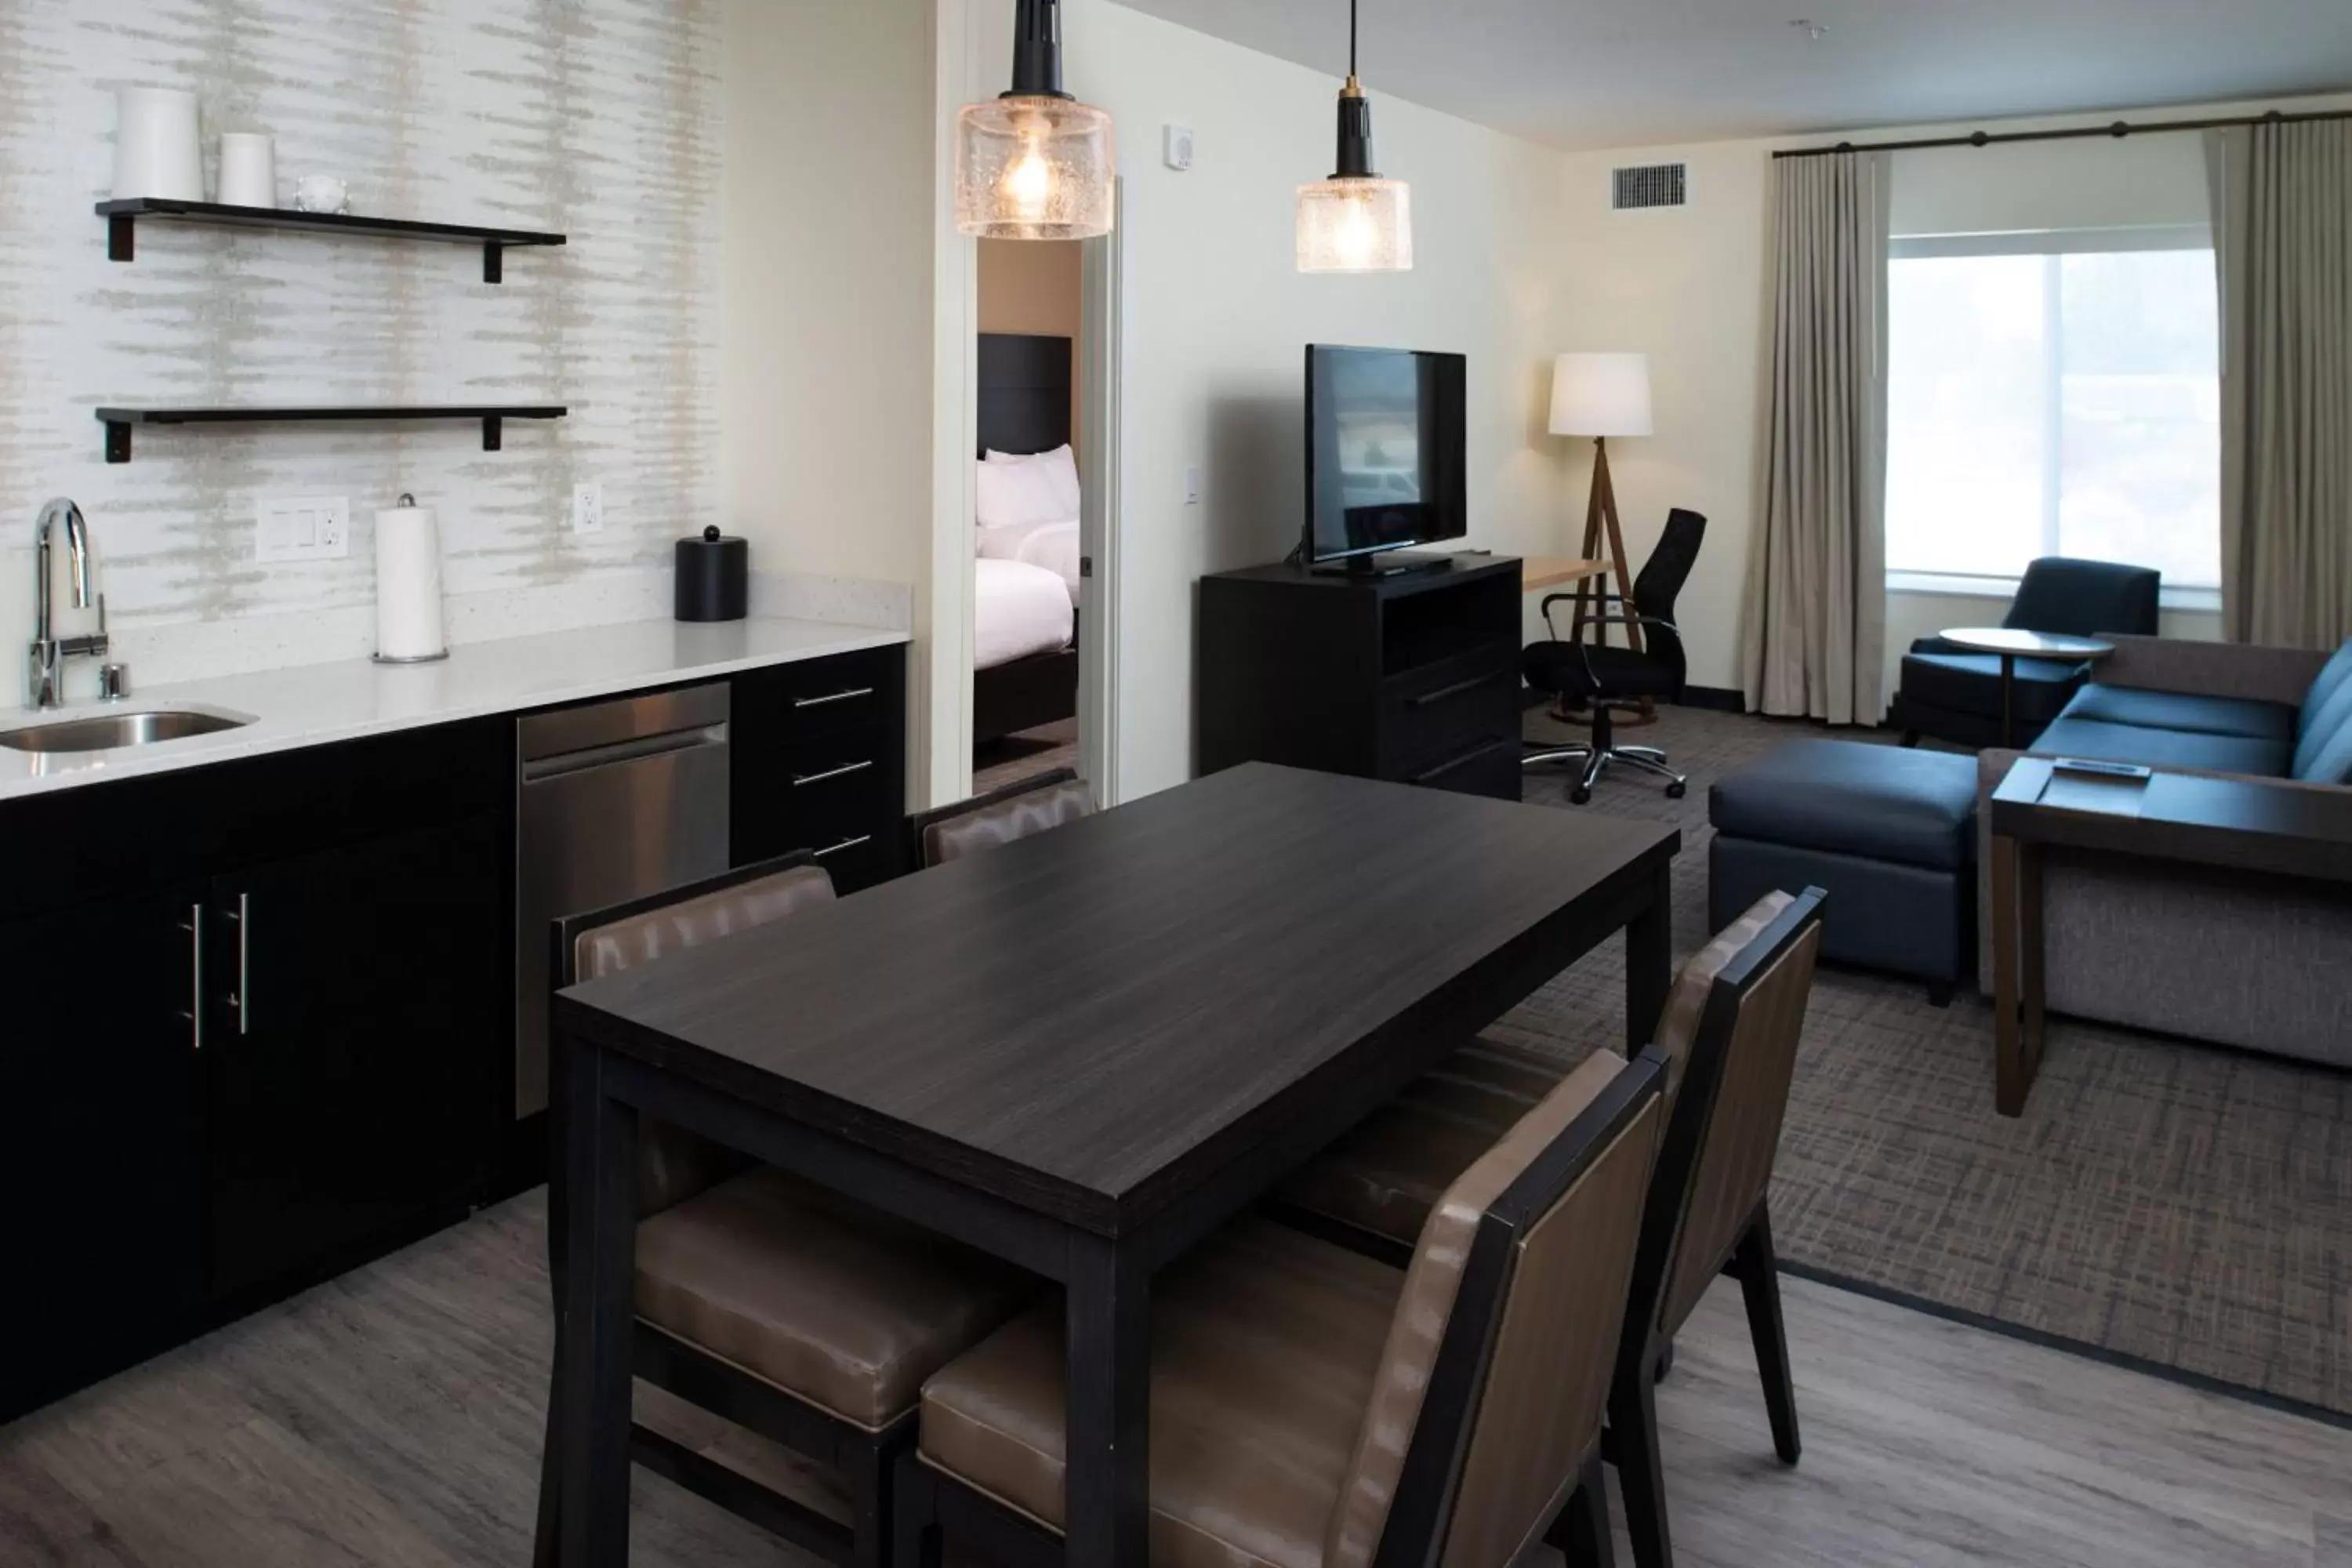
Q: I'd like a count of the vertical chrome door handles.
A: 2